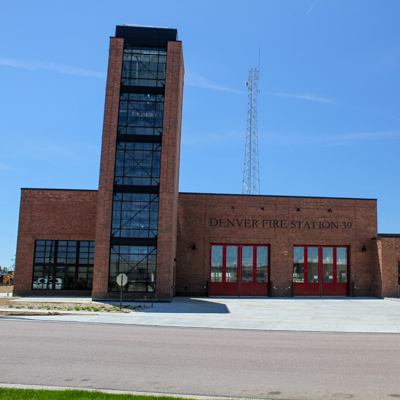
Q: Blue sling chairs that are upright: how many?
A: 0